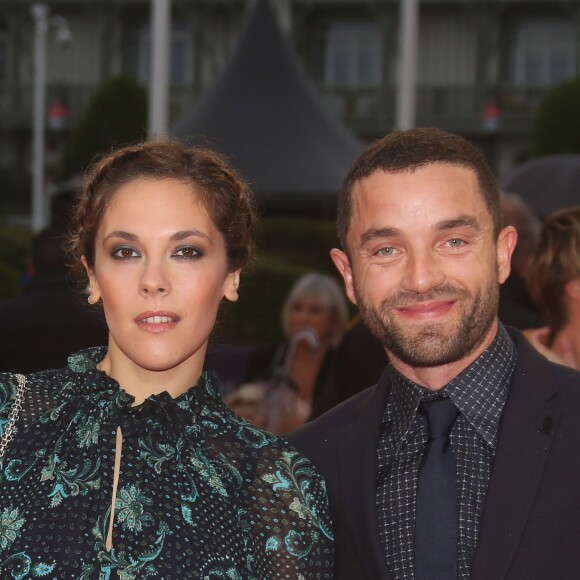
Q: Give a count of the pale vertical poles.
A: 3